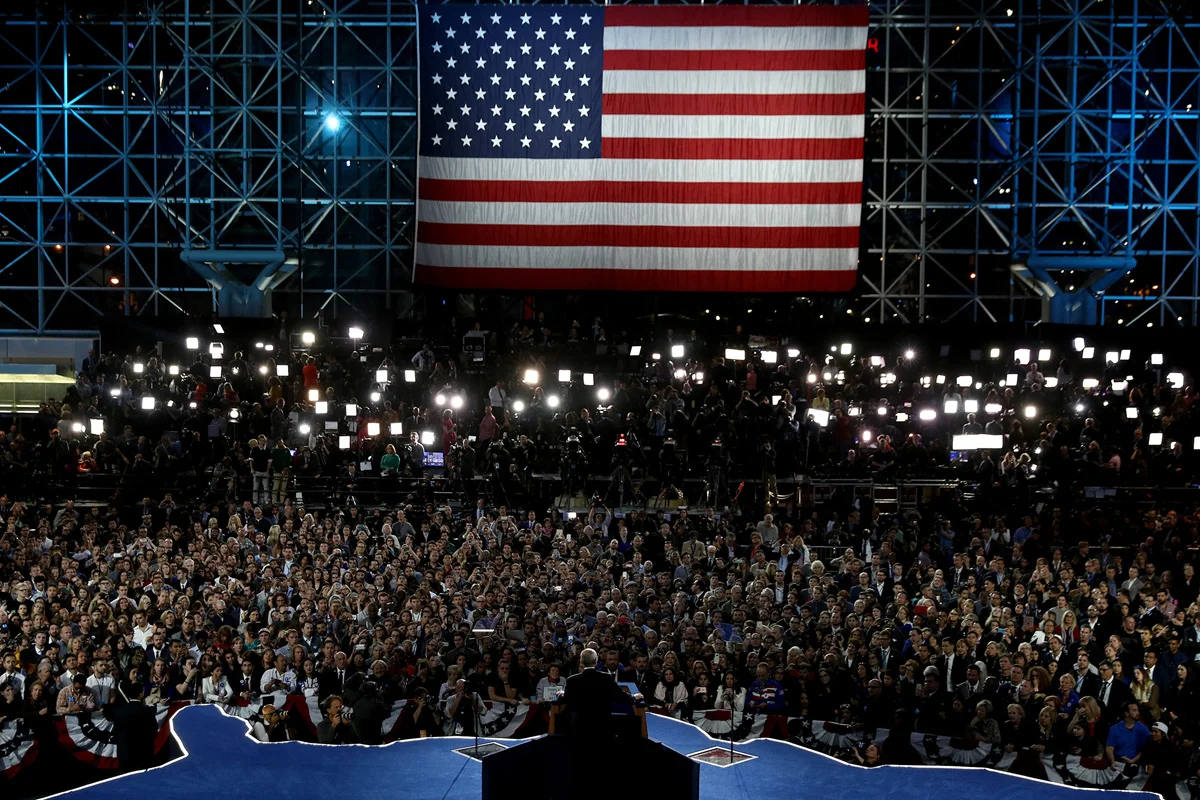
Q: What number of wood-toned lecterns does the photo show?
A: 1